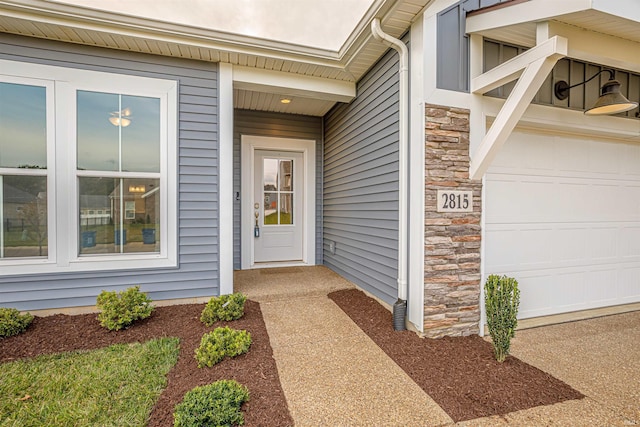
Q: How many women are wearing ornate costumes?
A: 0